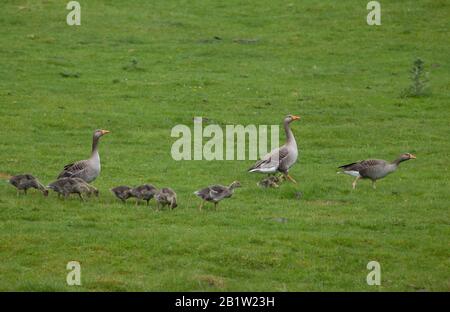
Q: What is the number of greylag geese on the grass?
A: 11